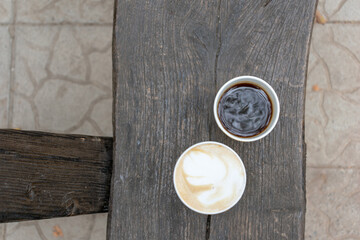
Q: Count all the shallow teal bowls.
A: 0